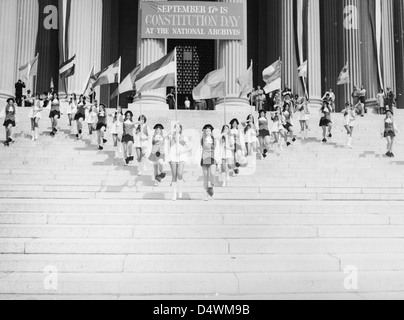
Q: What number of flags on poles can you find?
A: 11